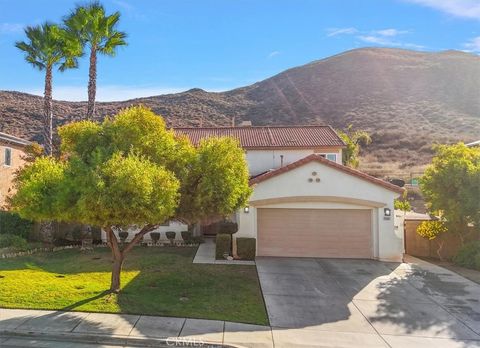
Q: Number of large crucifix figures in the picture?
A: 0